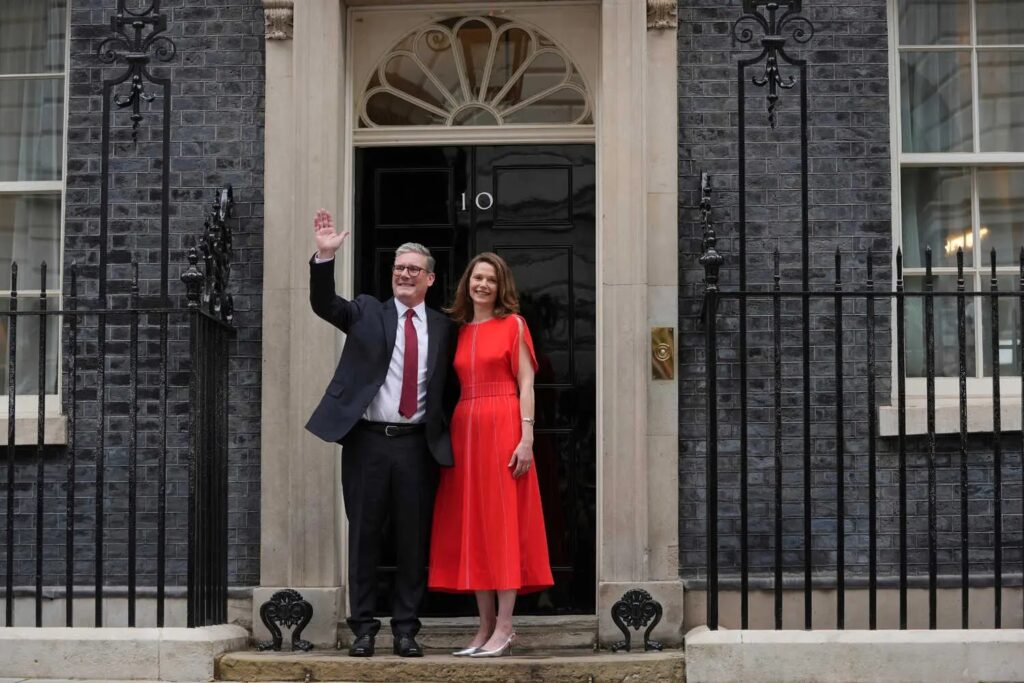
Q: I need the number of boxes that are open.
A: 0